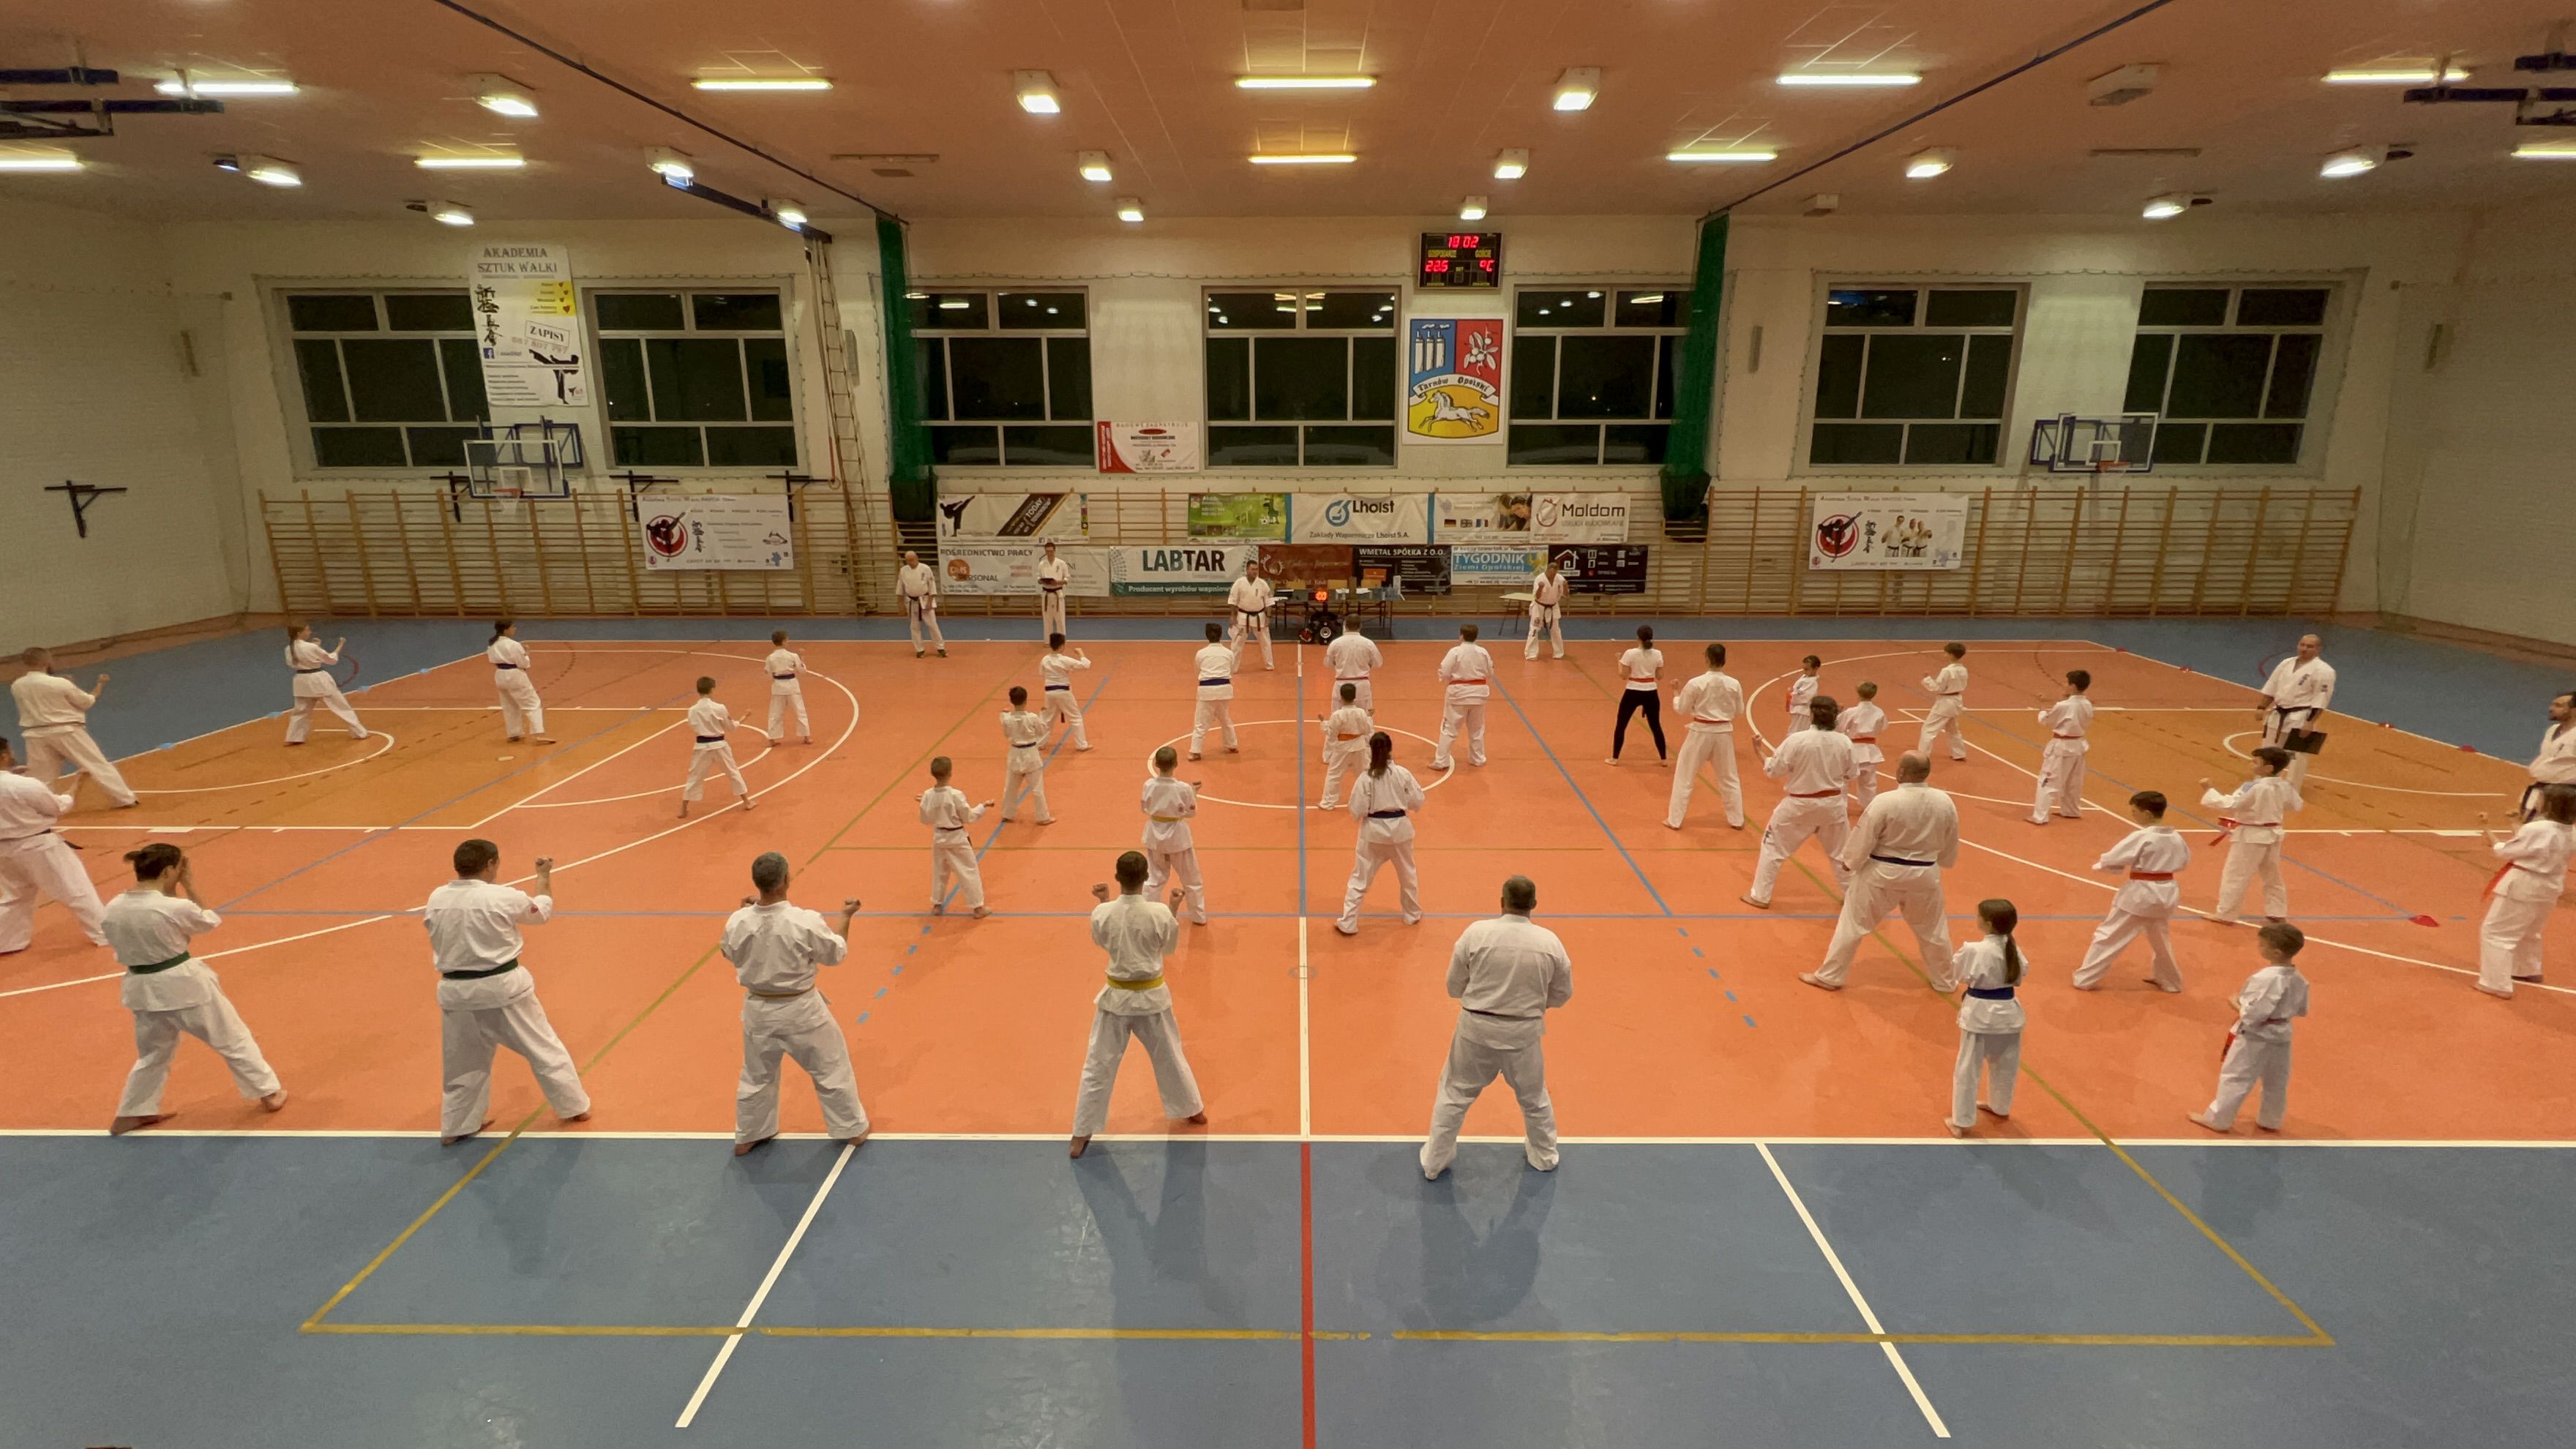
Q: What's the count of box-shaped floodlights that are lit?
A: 14